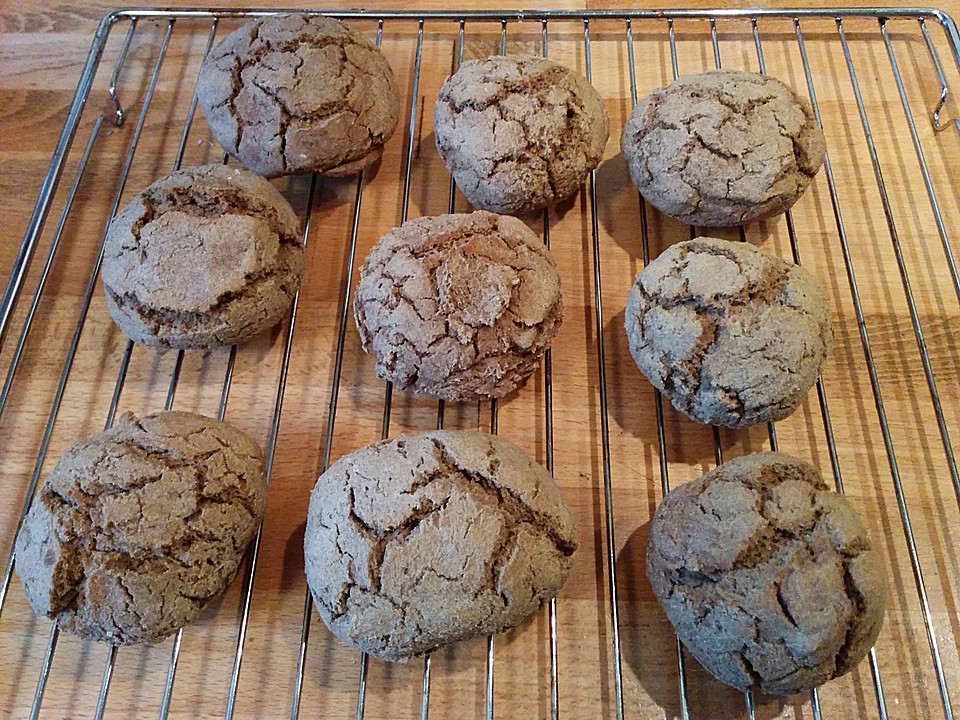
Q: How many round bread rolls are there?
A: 9